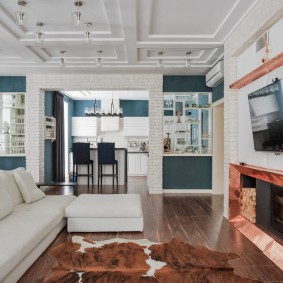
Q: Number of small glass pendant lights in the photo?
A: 8